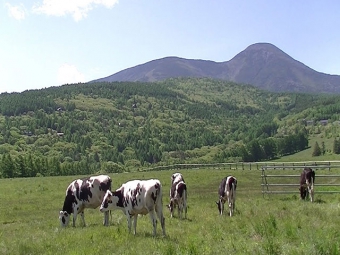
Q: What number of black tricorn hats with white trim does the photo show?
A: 0